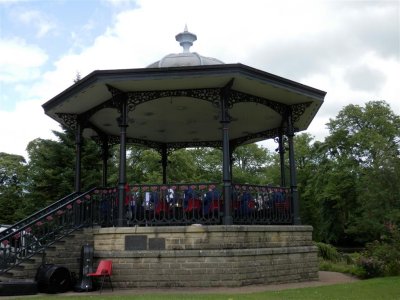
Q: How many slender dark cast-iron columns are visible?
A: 8